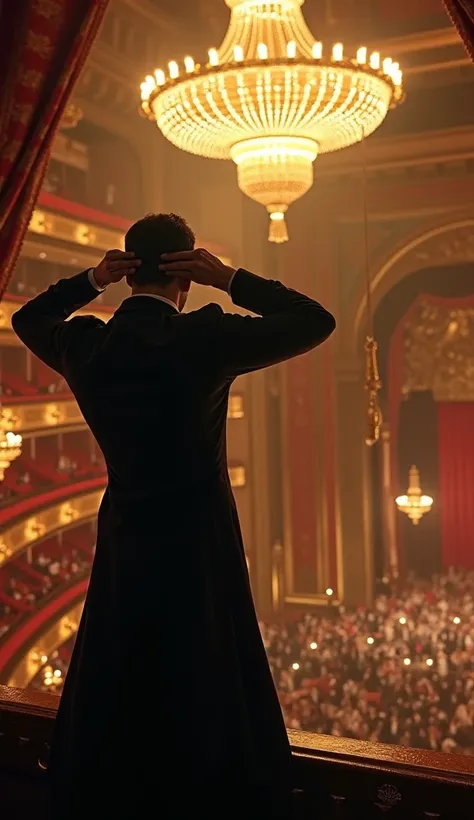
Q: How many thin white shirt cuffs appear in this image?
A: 2